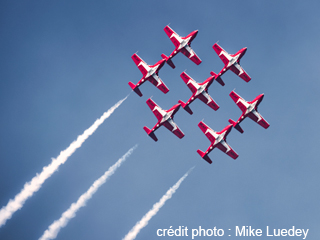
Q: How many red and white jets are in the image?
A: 7